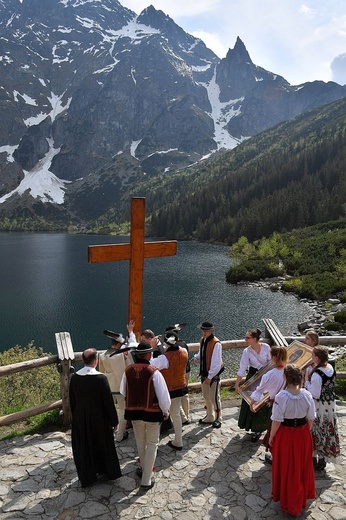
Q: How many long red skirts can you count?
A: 1